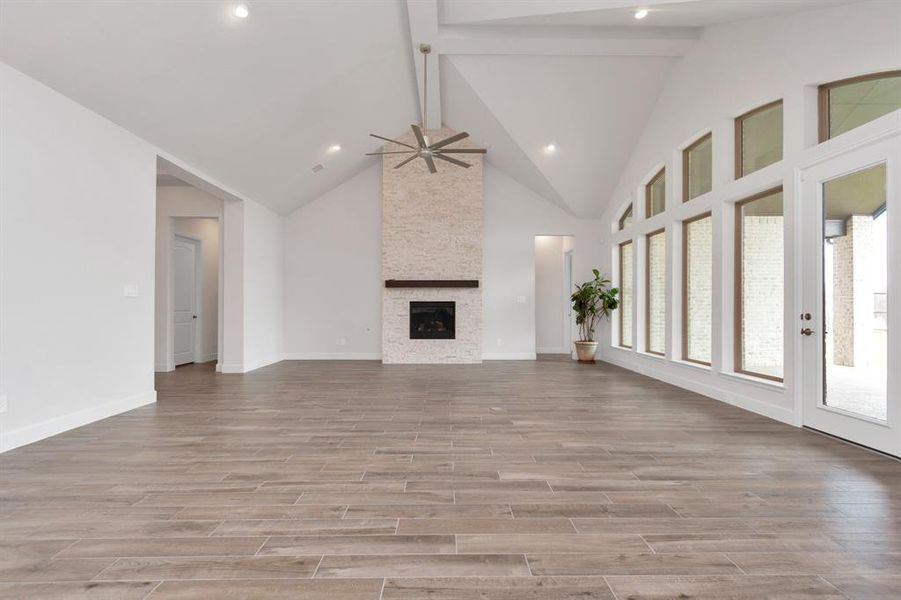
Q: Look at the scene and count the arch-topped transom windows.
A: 5